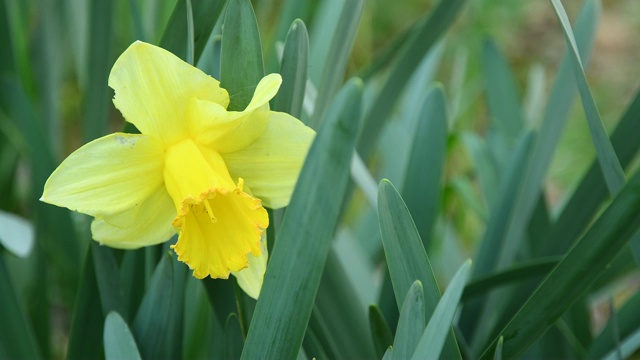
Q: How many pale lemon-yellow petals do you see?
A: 6